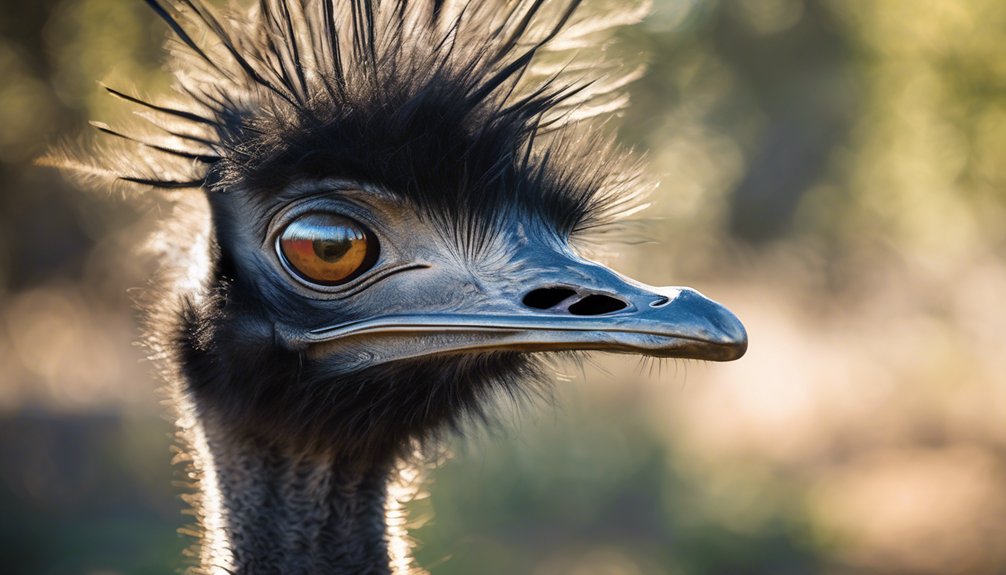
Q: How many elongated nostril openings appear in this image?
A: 2